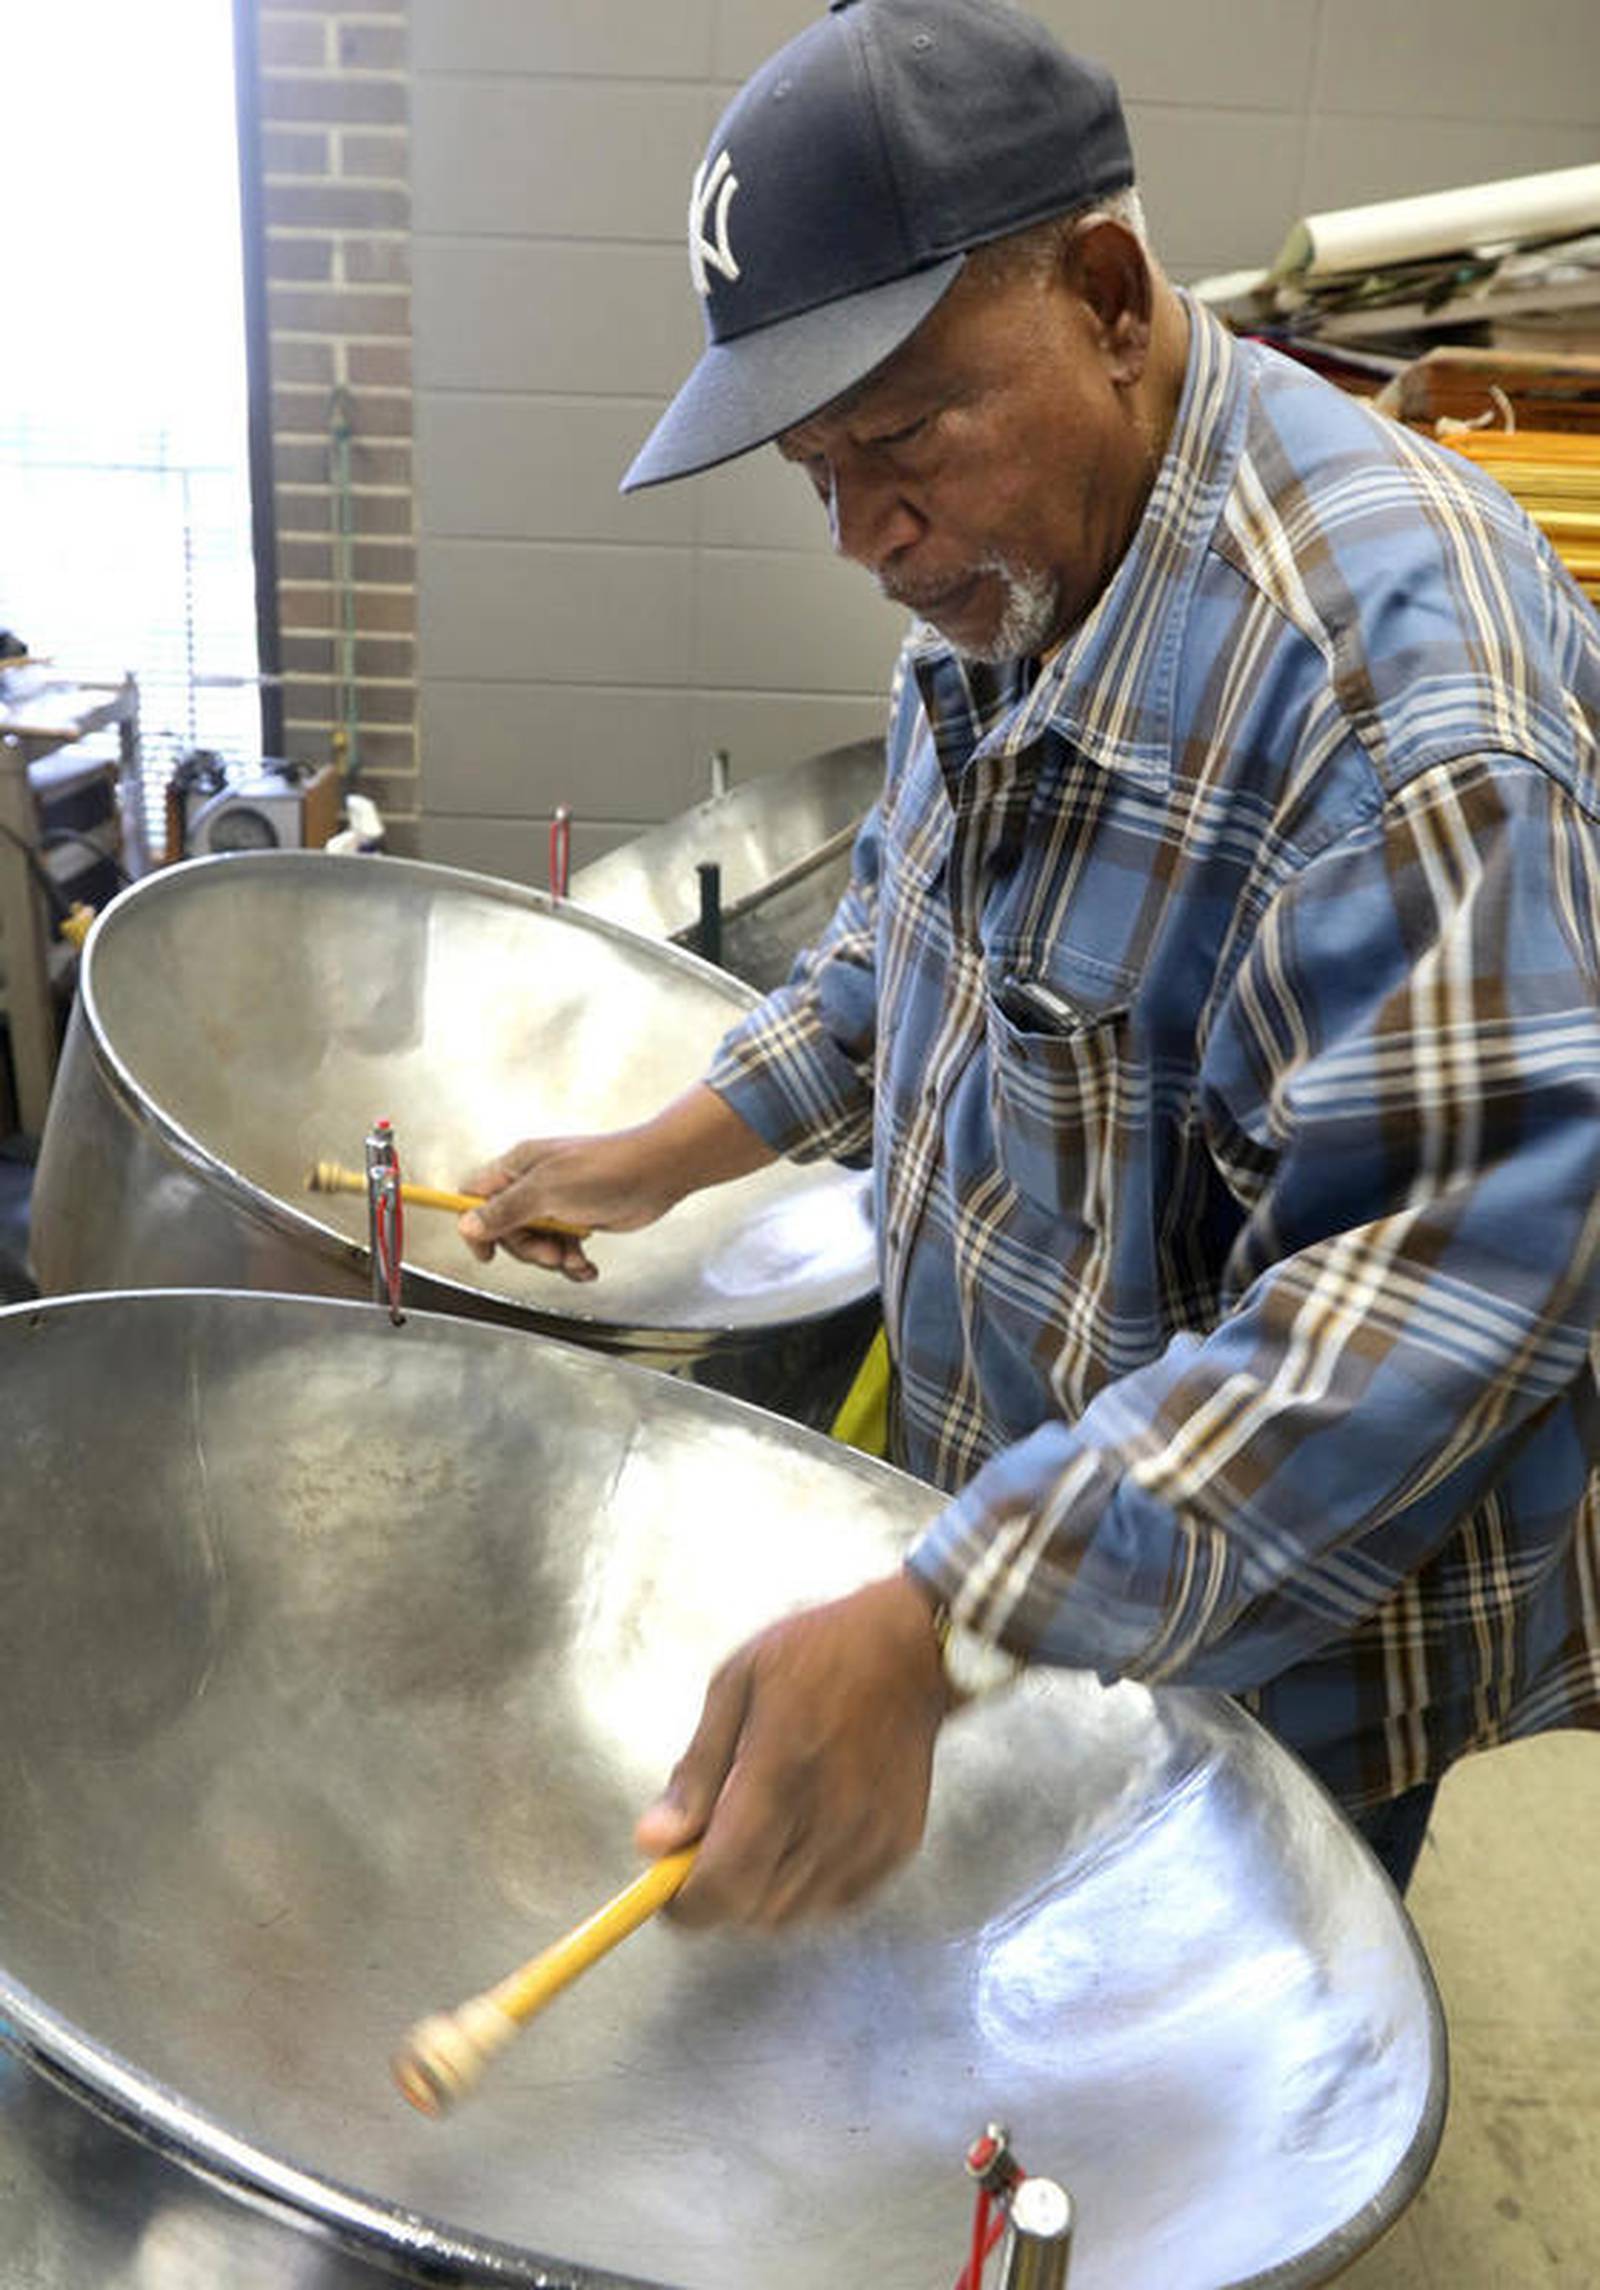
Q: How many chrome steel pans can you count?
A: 3